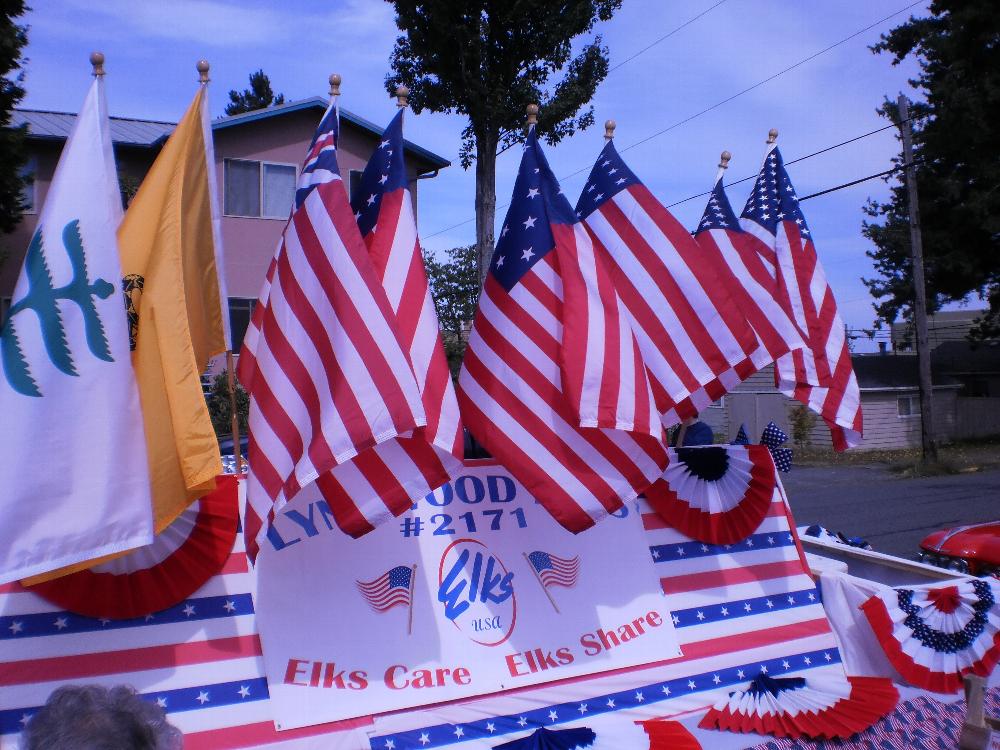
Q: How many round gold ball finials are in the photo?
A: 8